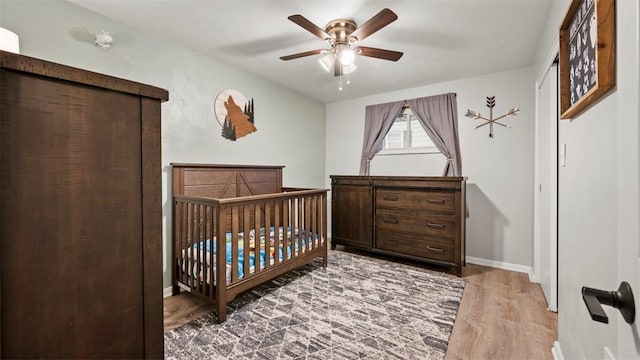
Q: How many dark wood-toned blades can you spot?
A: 5